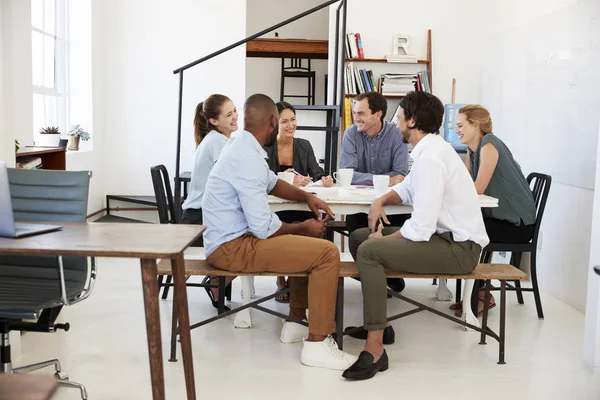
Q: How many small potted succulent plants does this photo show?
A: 2